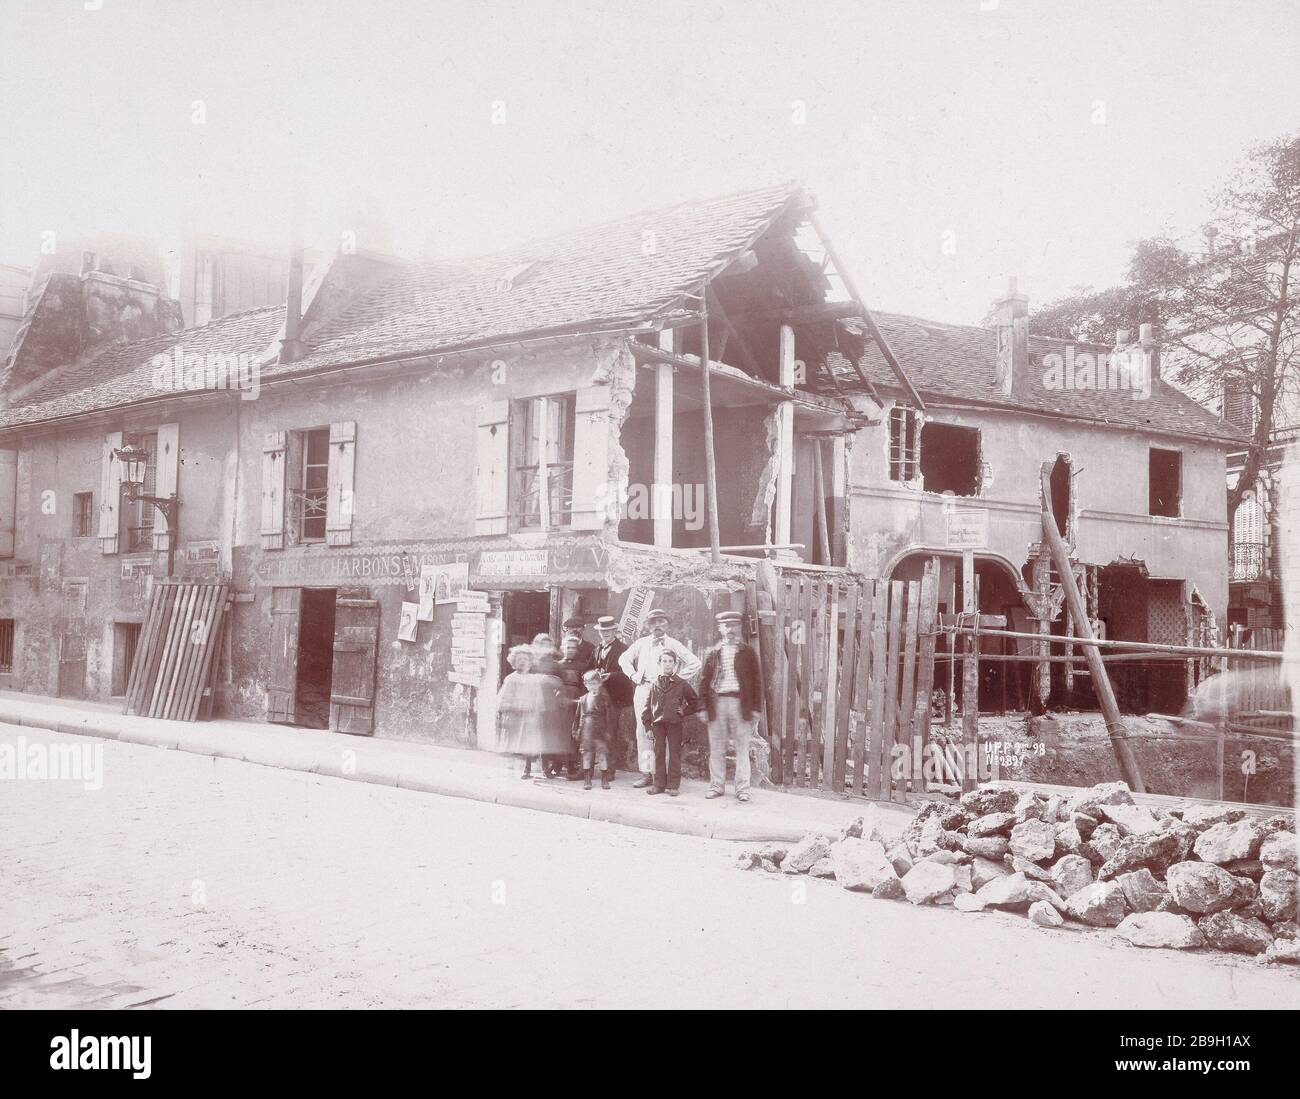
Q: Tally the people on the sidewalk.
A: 9